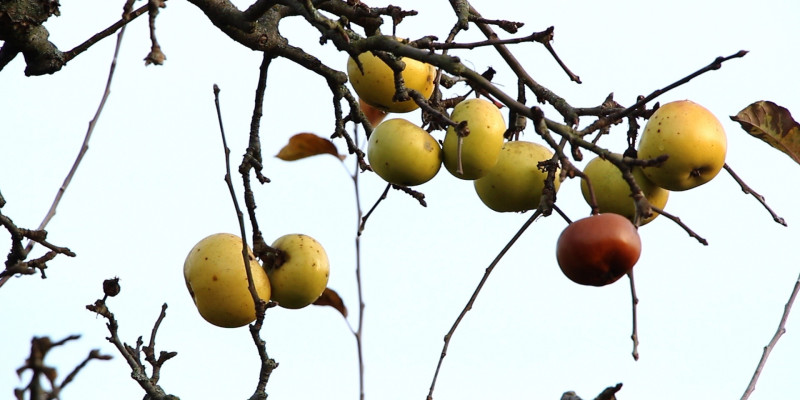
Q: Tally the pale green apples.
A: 8